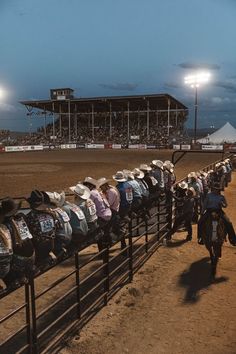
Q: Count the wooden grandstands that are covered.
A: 1